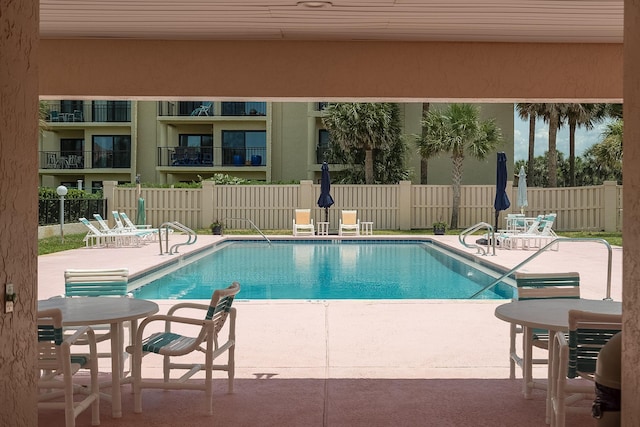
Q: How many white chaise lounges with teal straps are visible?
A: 6